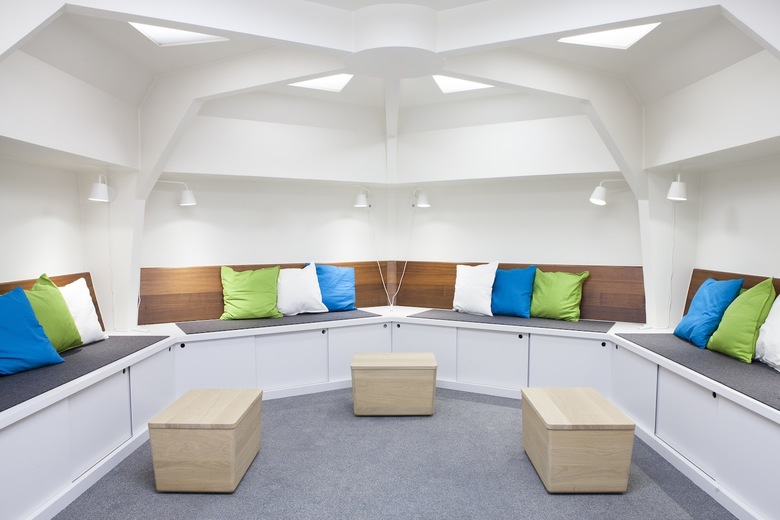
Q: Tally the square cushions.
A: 12